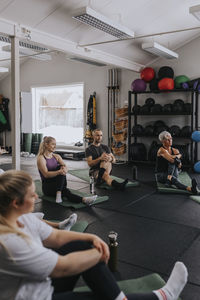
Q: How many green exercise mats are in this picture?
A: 6